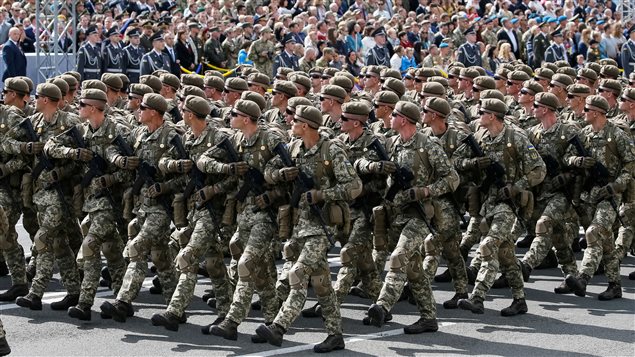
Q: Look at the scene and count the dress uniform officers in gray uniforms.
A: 9